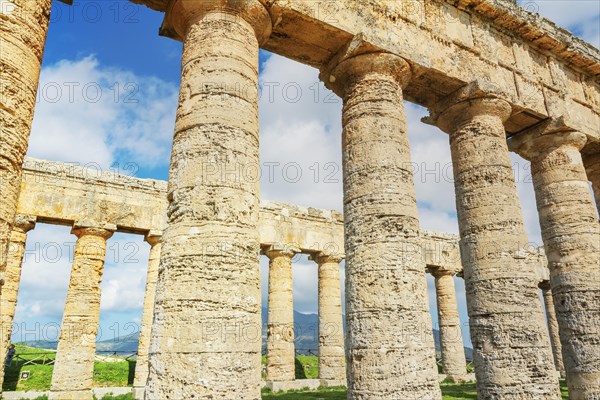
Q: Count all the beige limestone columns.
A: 13